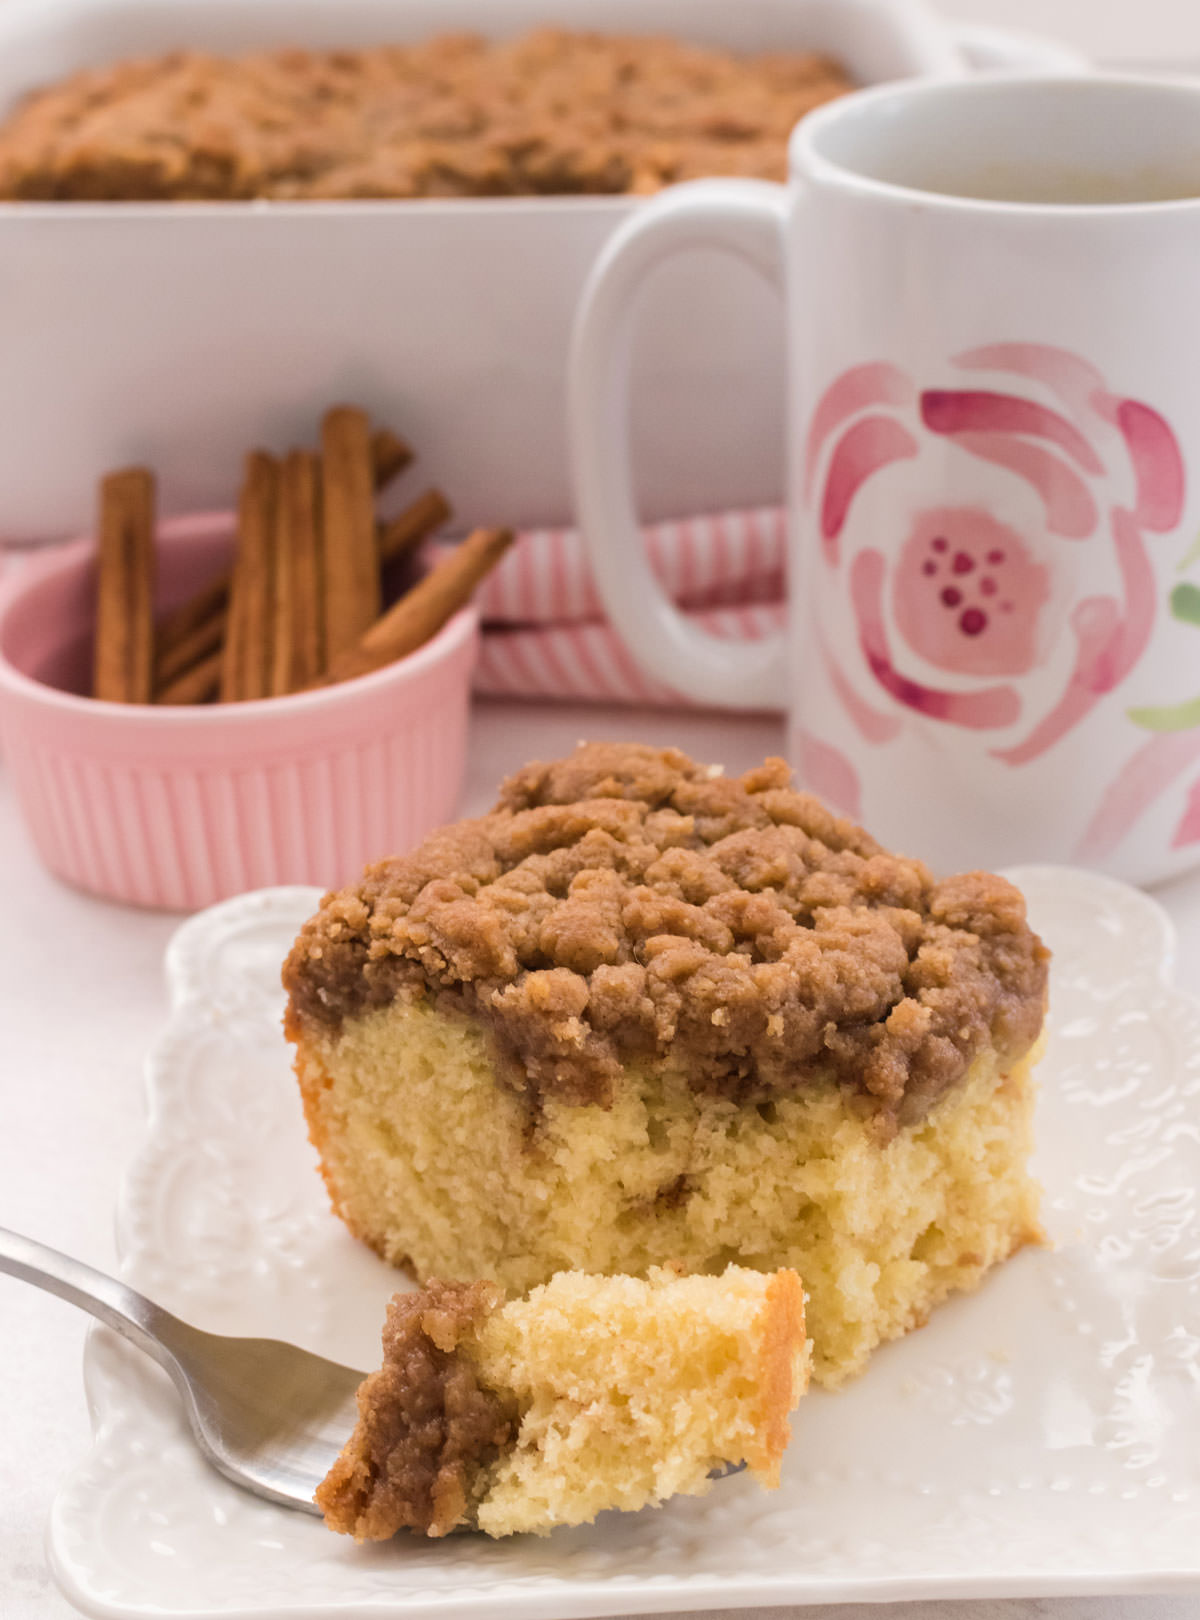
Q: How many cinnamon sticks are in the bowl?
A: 7